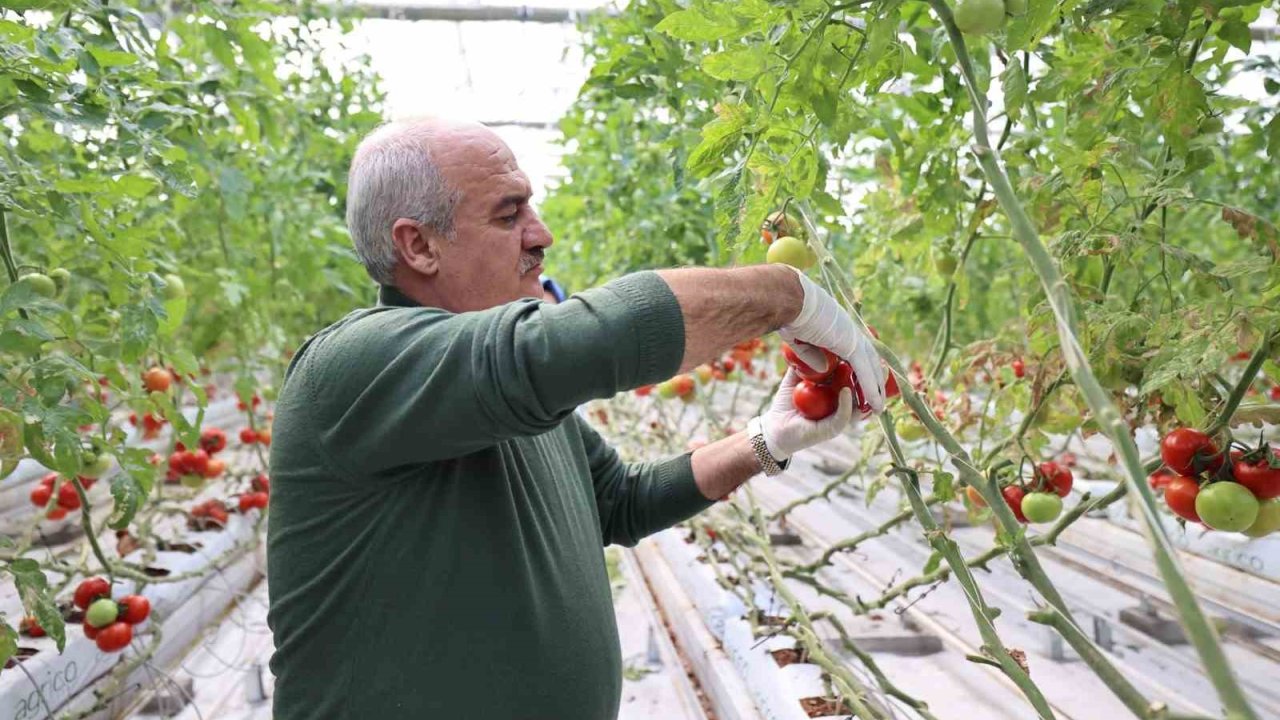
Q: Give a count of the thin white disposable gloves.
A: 2